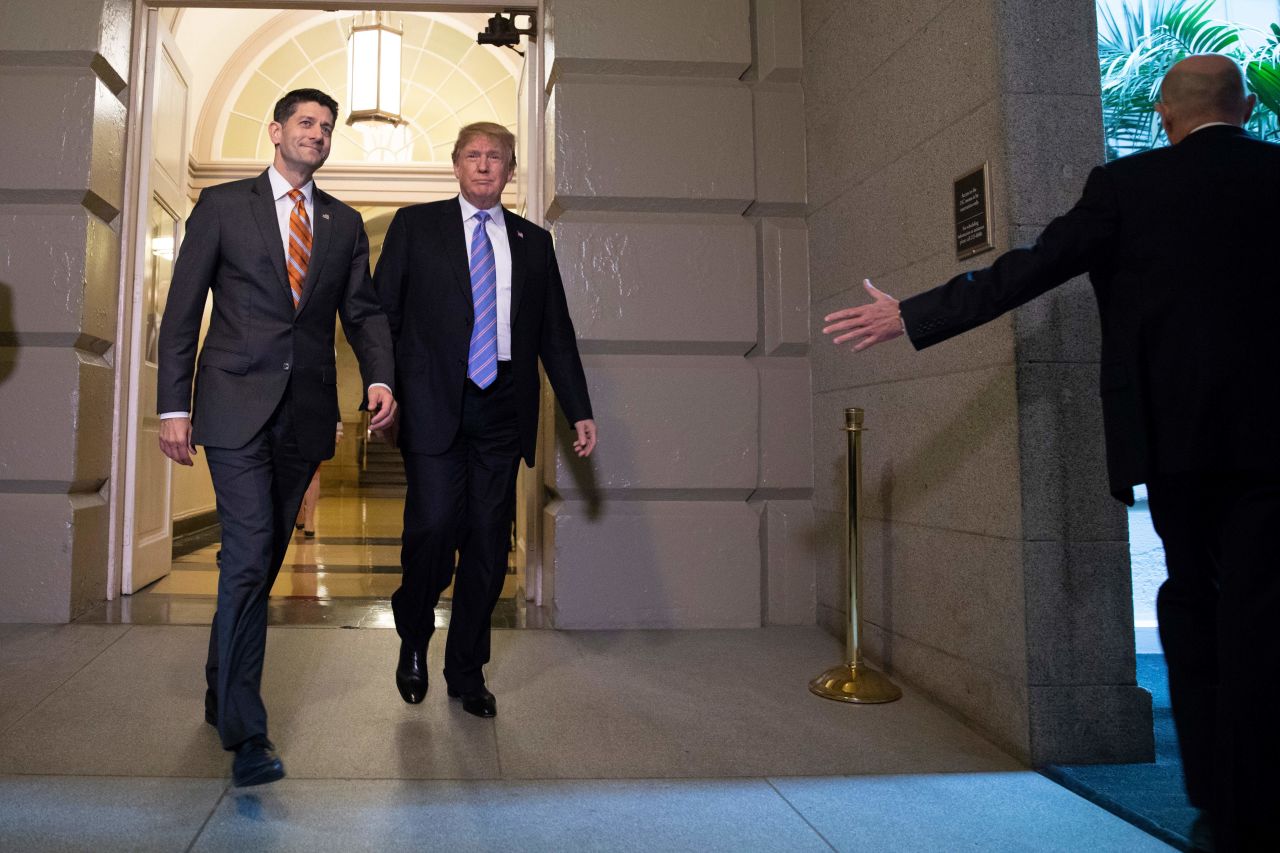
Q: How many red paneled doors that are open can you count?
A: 0